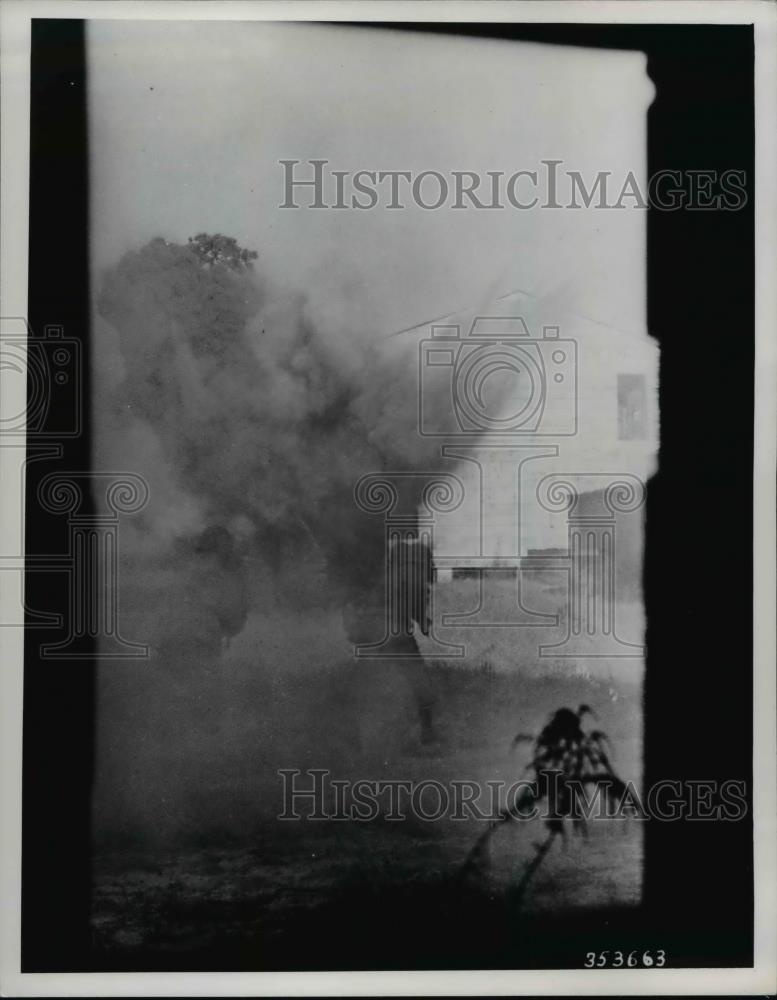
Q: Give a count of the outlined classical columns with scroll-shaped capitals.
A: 3